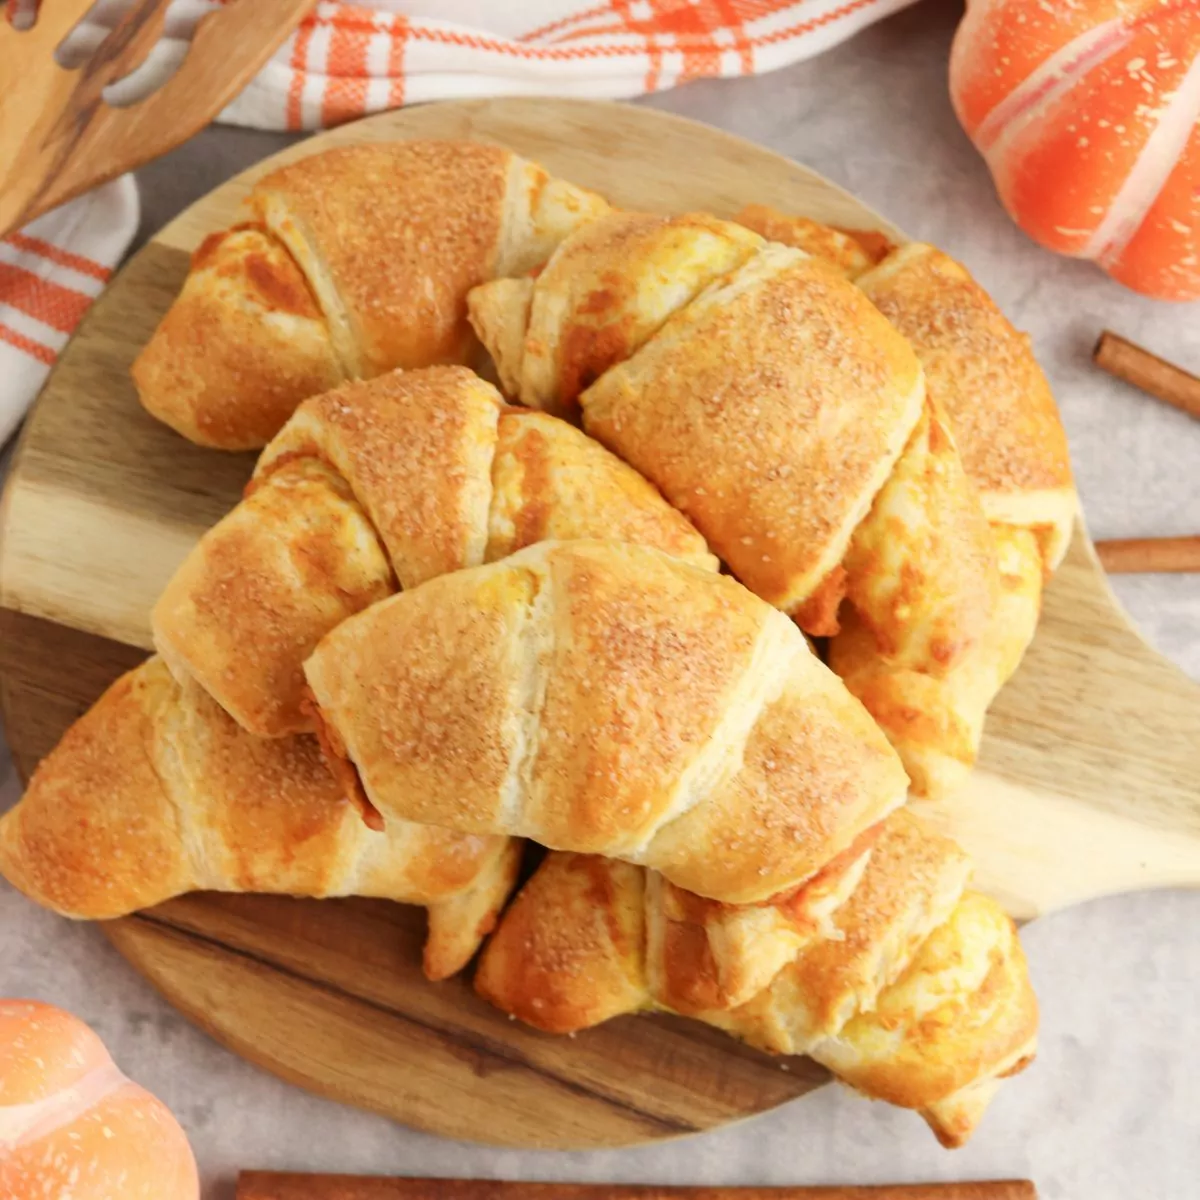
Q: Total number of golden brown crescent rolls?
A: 7